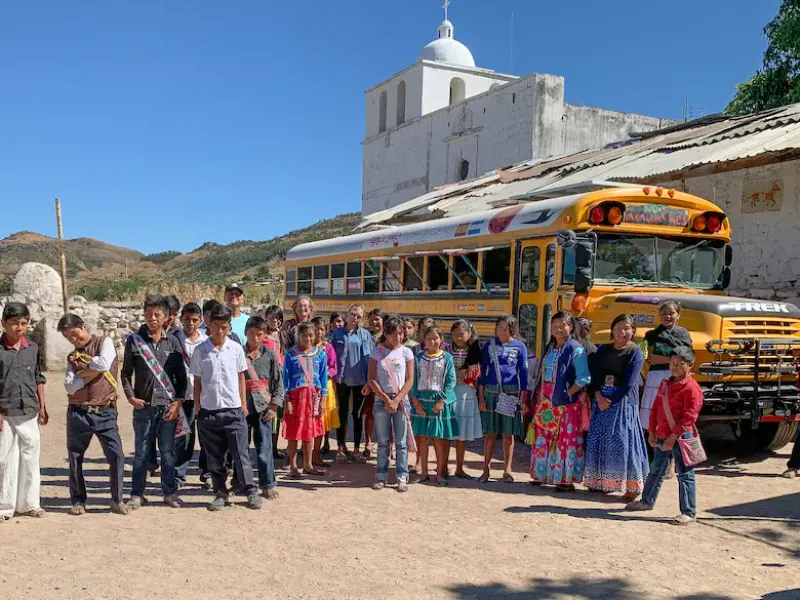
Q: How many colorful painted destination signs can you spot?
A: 1